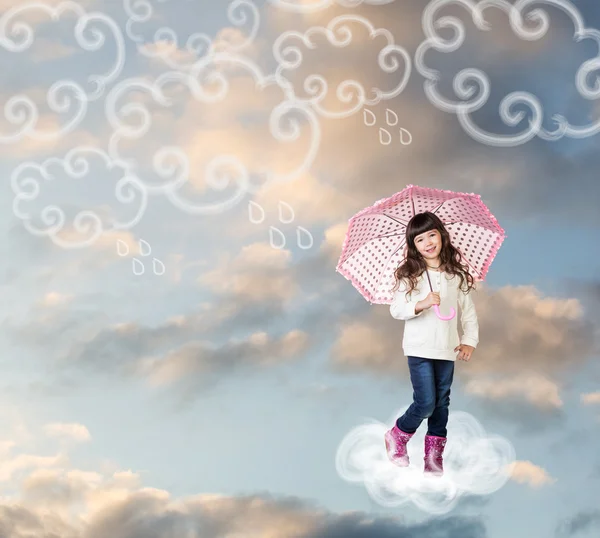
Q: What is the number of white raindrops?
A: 12